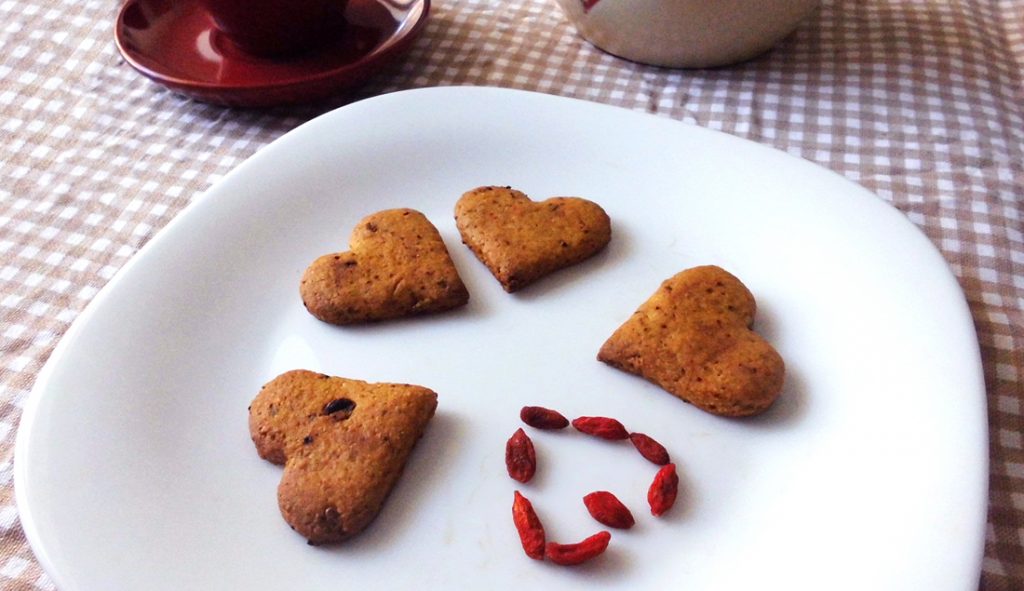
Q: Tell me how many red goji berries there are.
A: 8